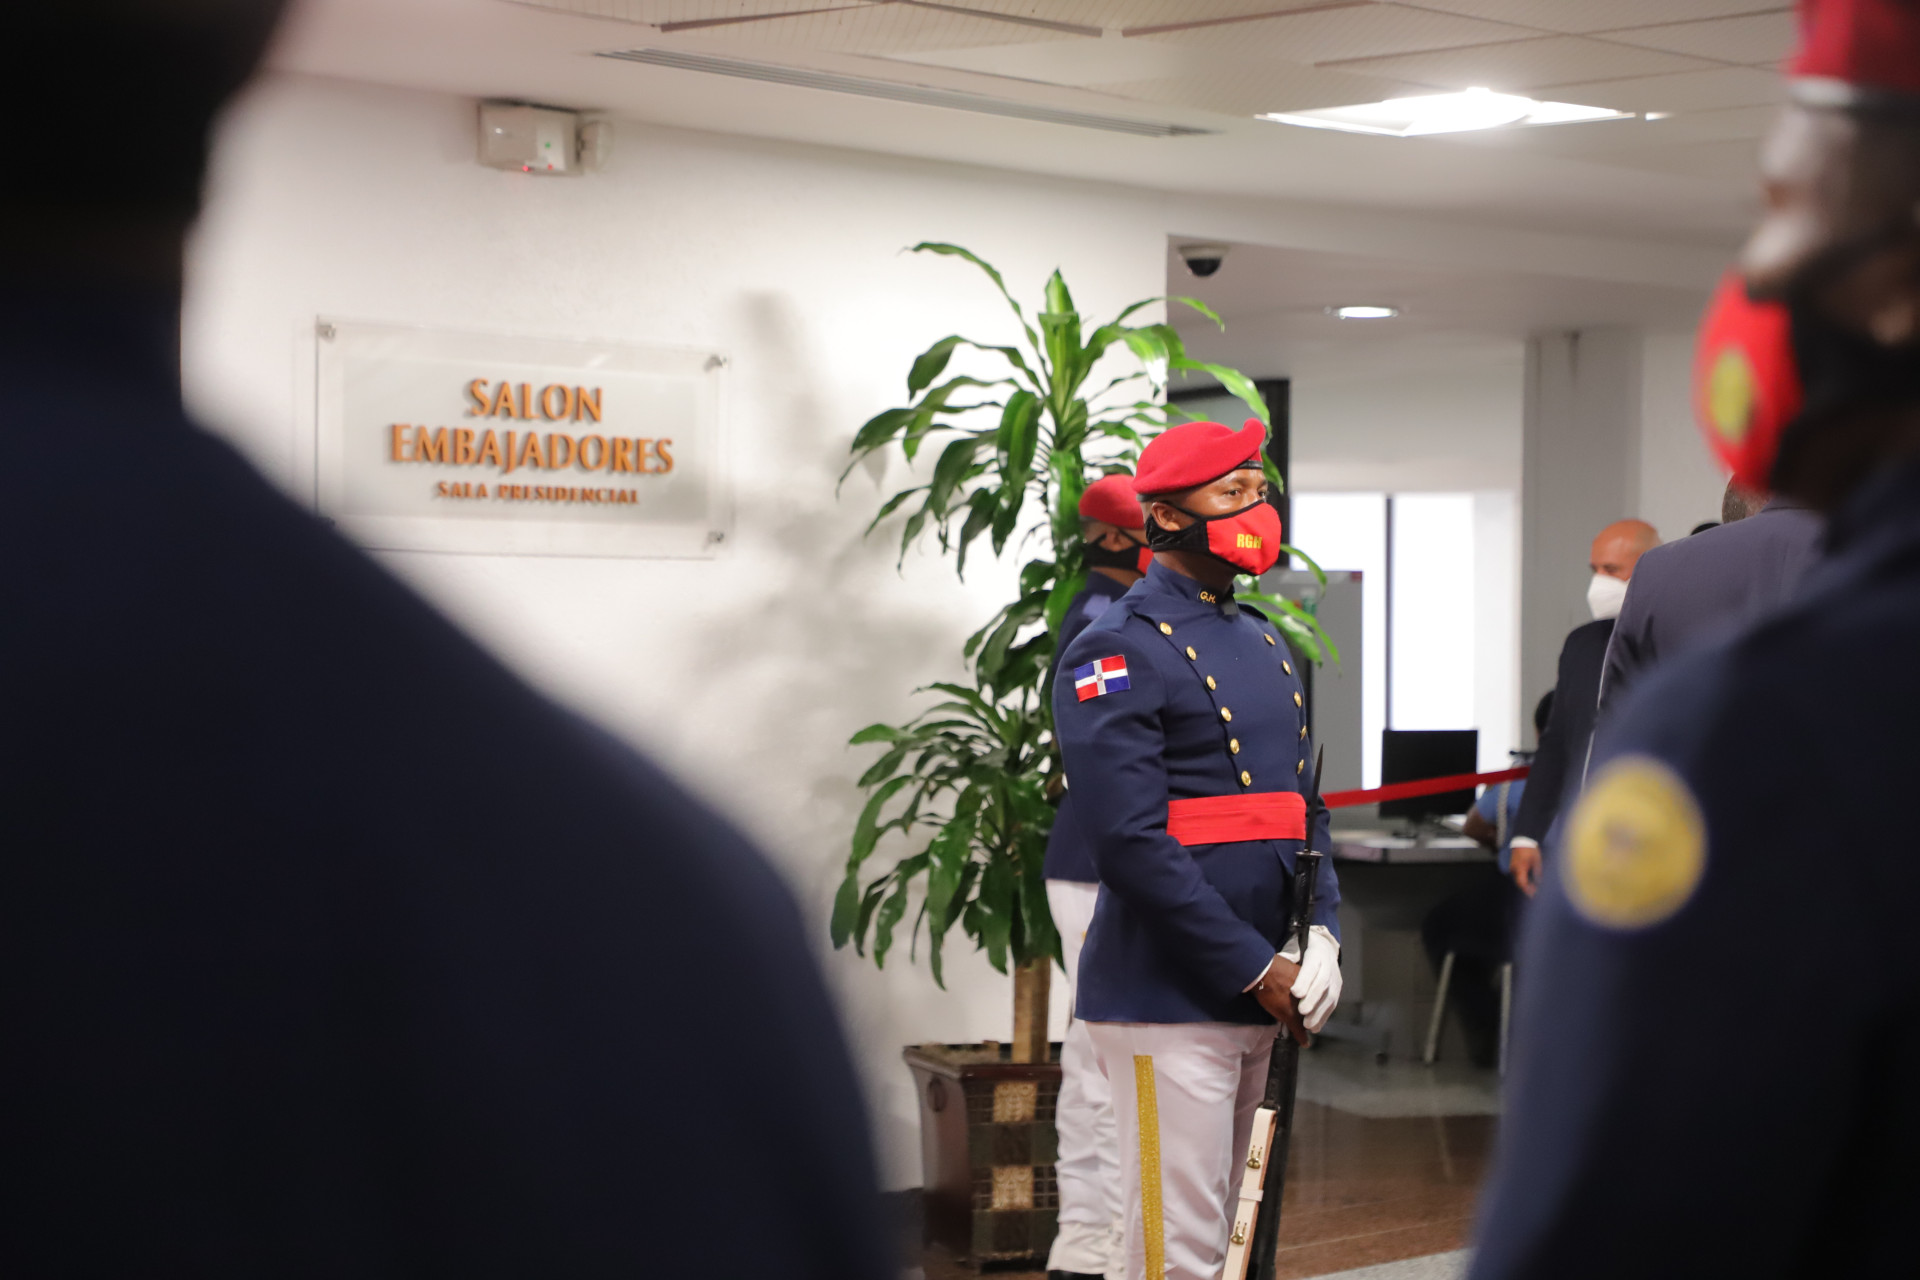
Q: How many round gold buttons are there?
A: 11